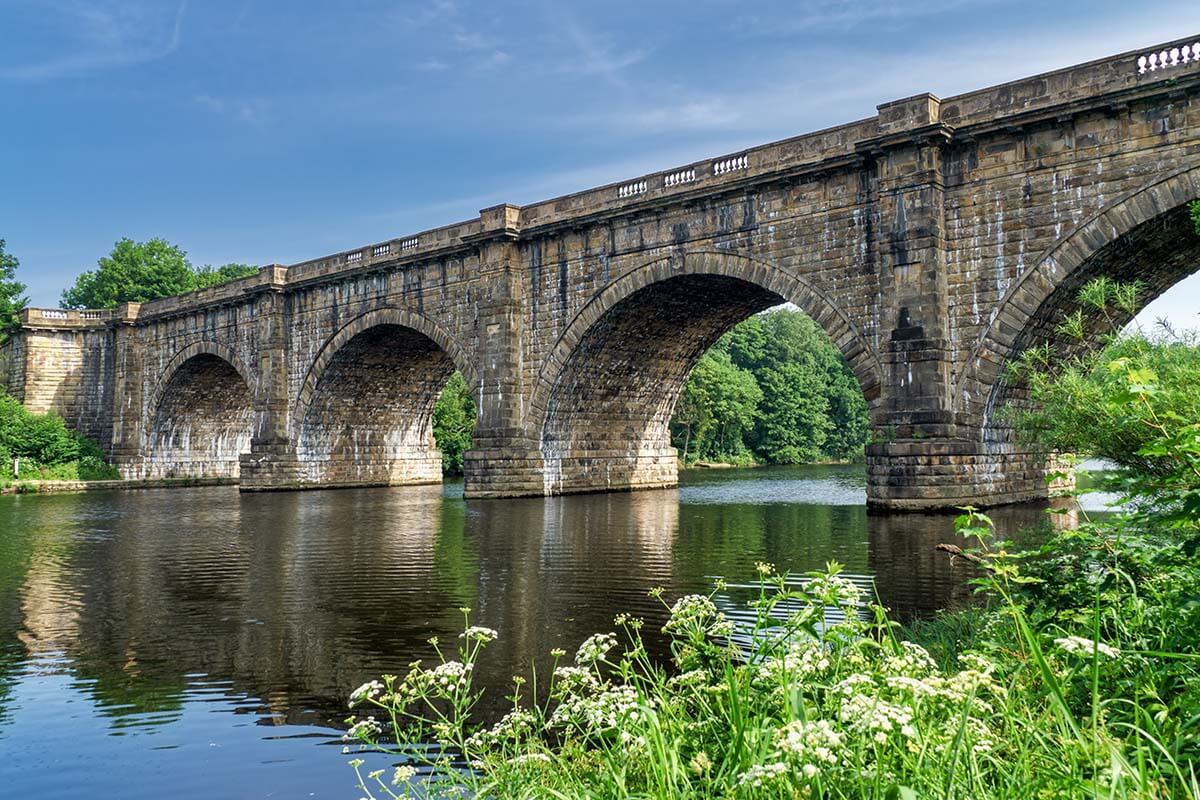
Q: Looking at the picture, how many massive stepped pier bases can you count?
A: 3